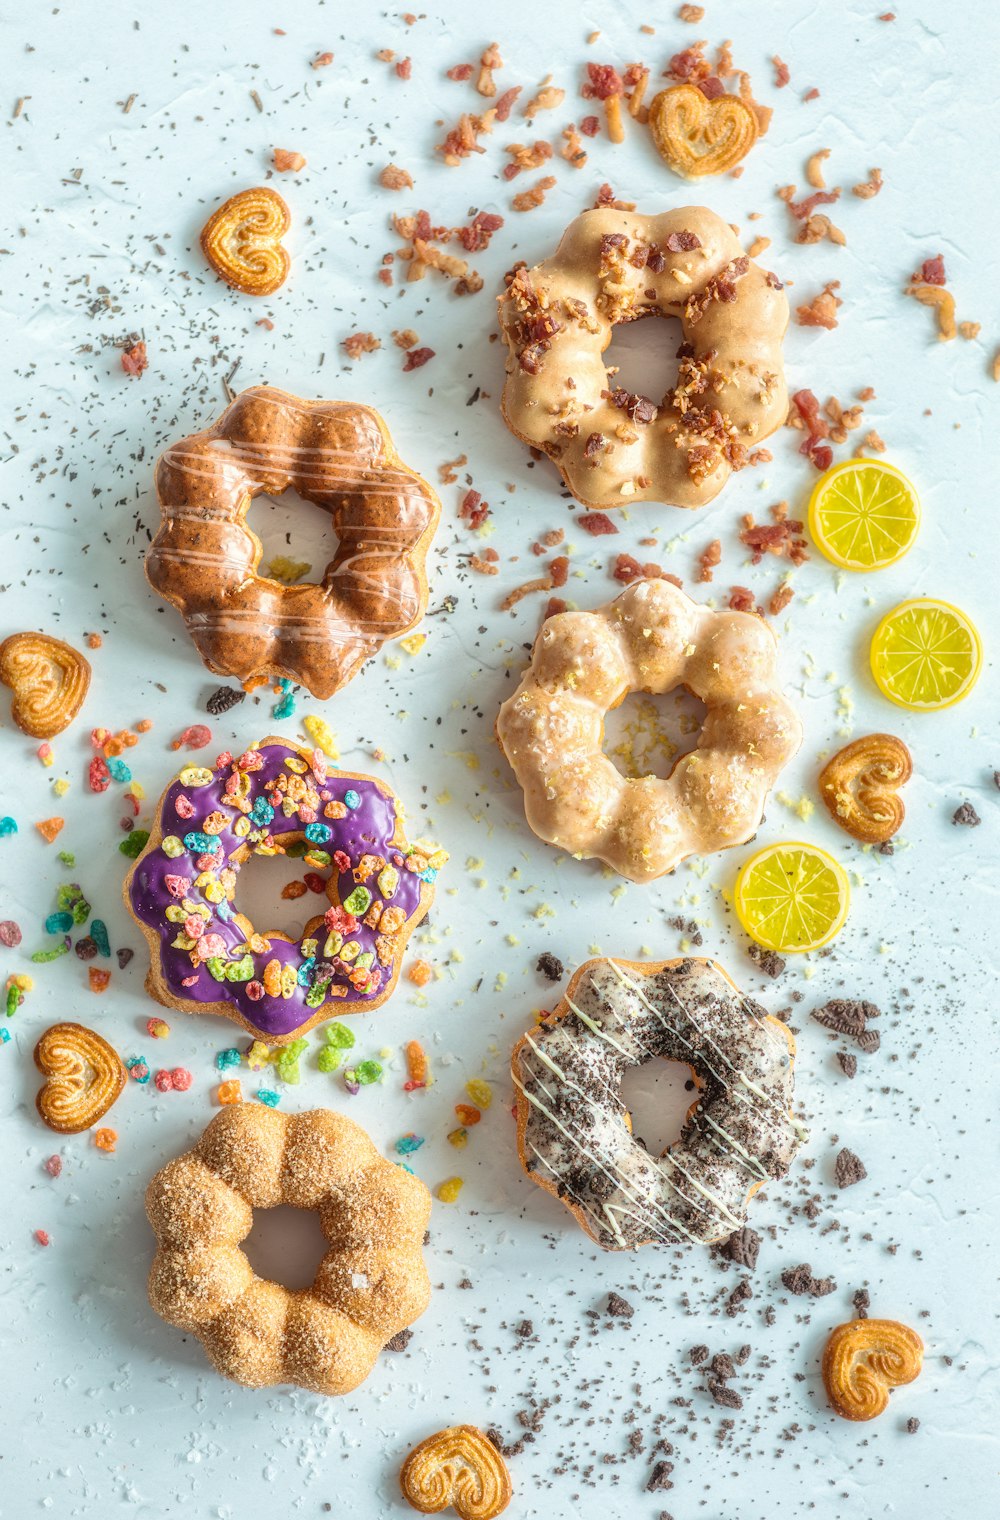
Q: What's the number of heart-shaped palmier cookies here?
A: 7